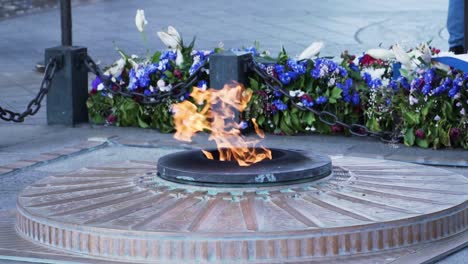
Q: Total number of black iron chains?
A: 3